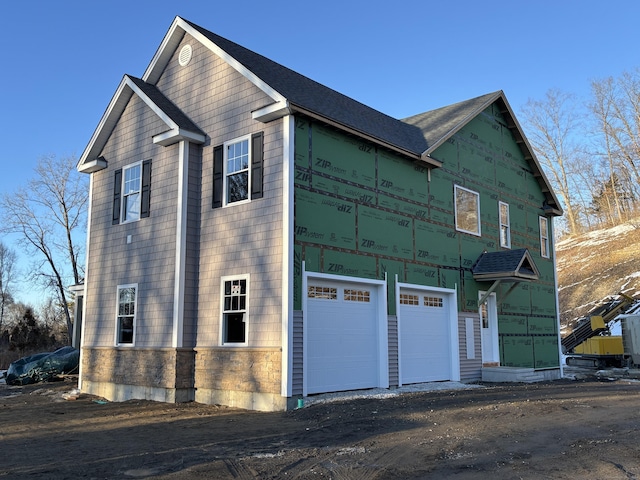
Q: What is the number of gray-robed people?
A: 0